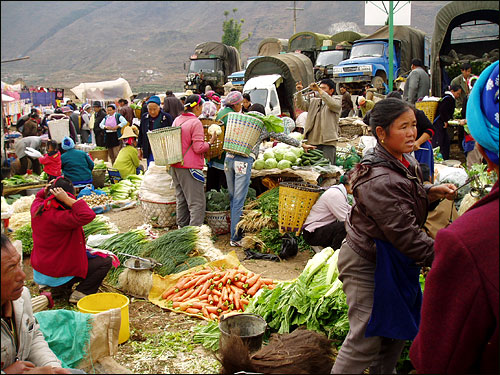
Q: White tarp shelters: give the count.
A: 1